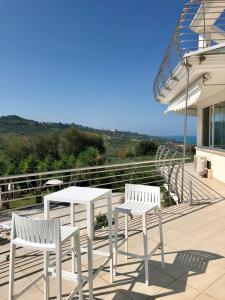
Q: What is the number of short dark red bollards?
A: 0